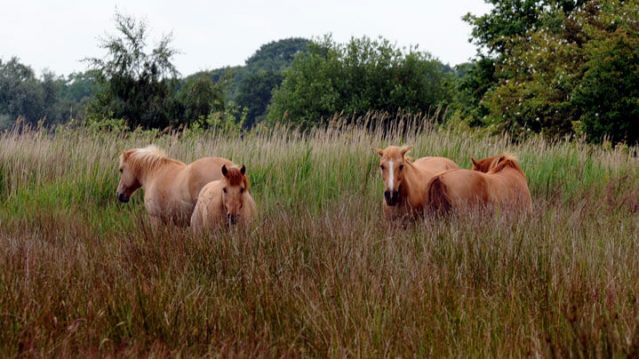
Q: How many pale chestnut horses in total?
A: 4